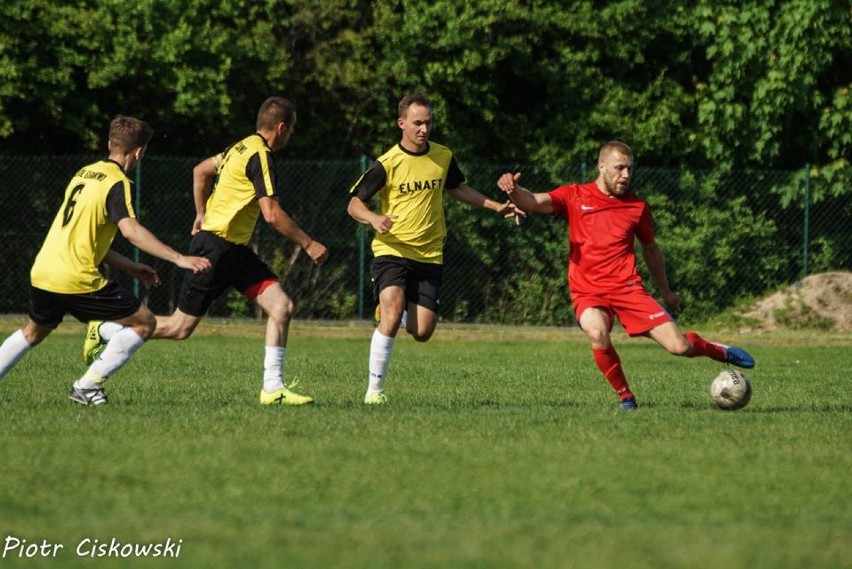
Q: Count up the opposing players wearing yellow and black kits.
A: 3